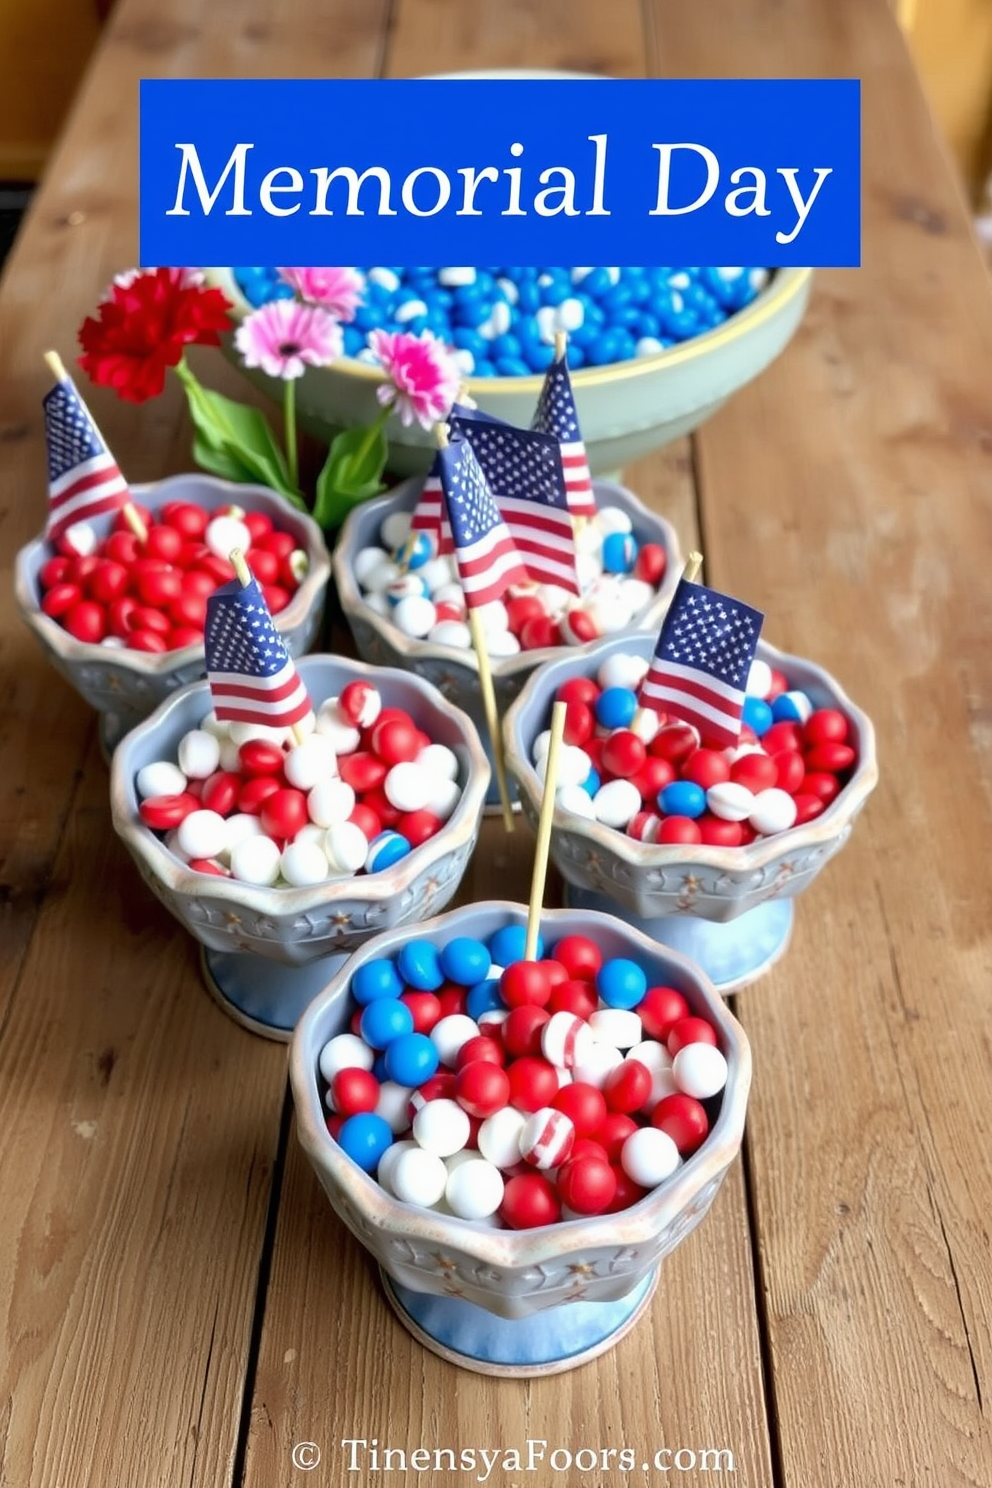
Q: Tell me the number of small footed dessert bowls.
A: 5